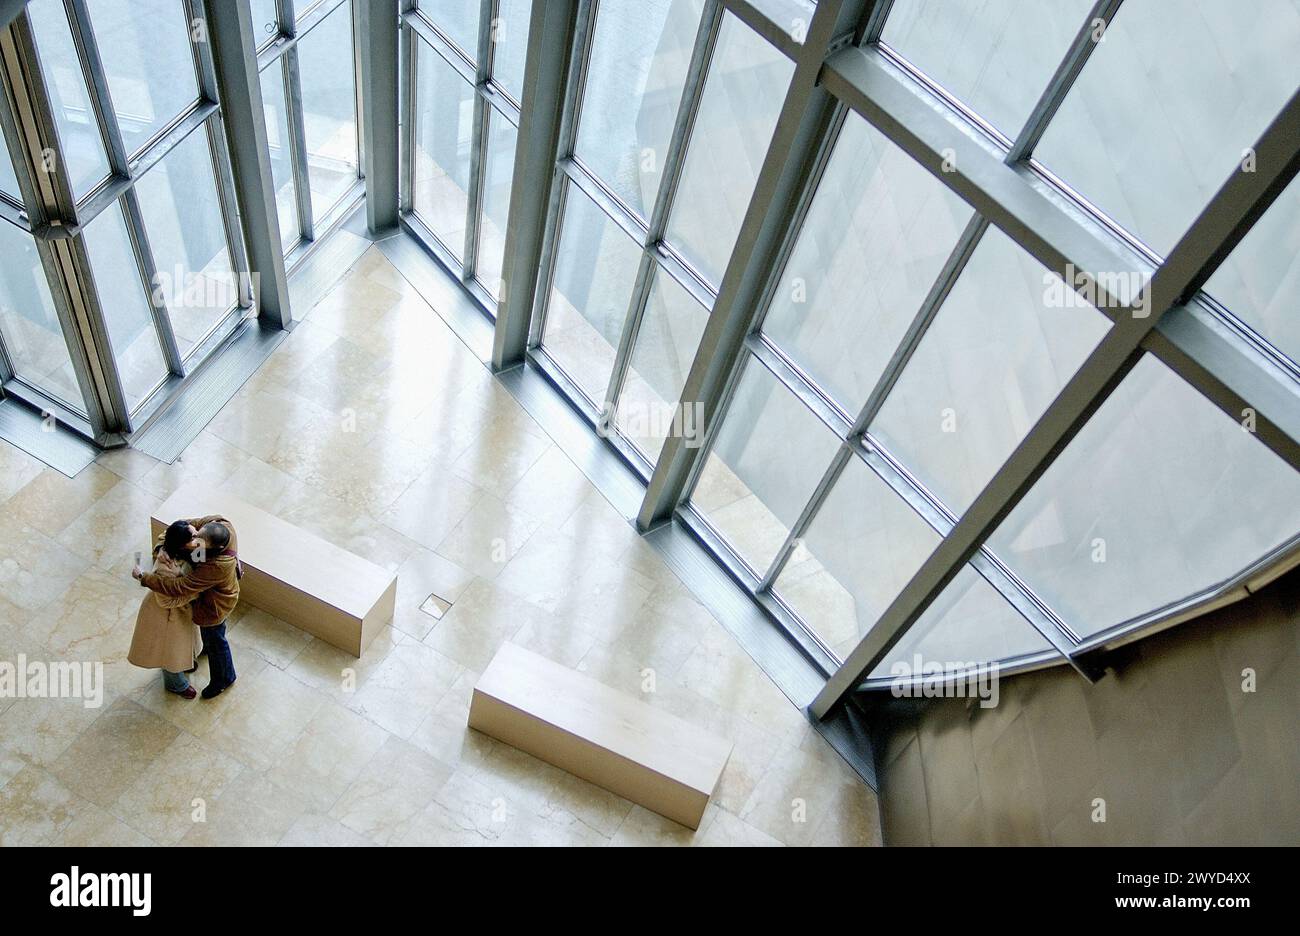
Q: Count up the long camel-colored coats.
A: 1